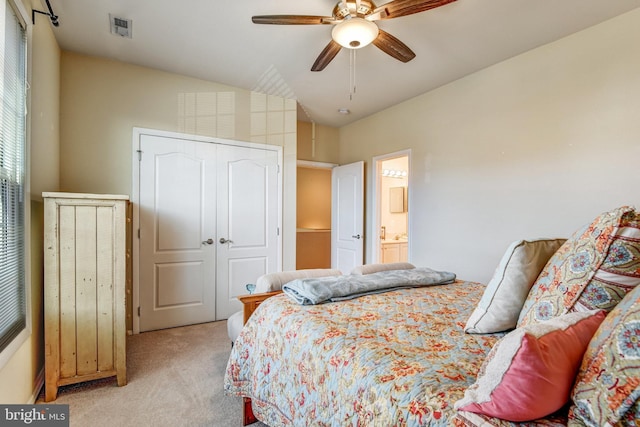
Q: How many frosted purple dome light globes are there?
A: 0